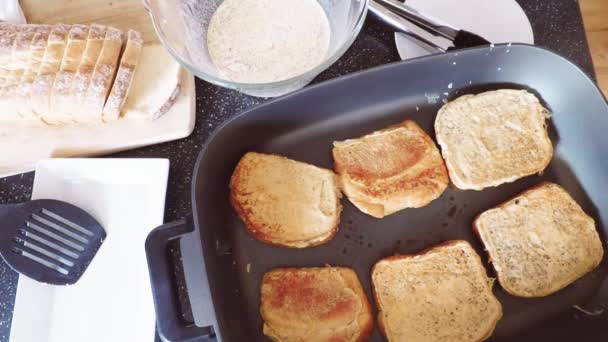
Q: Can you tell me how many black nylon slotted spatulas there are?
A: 1